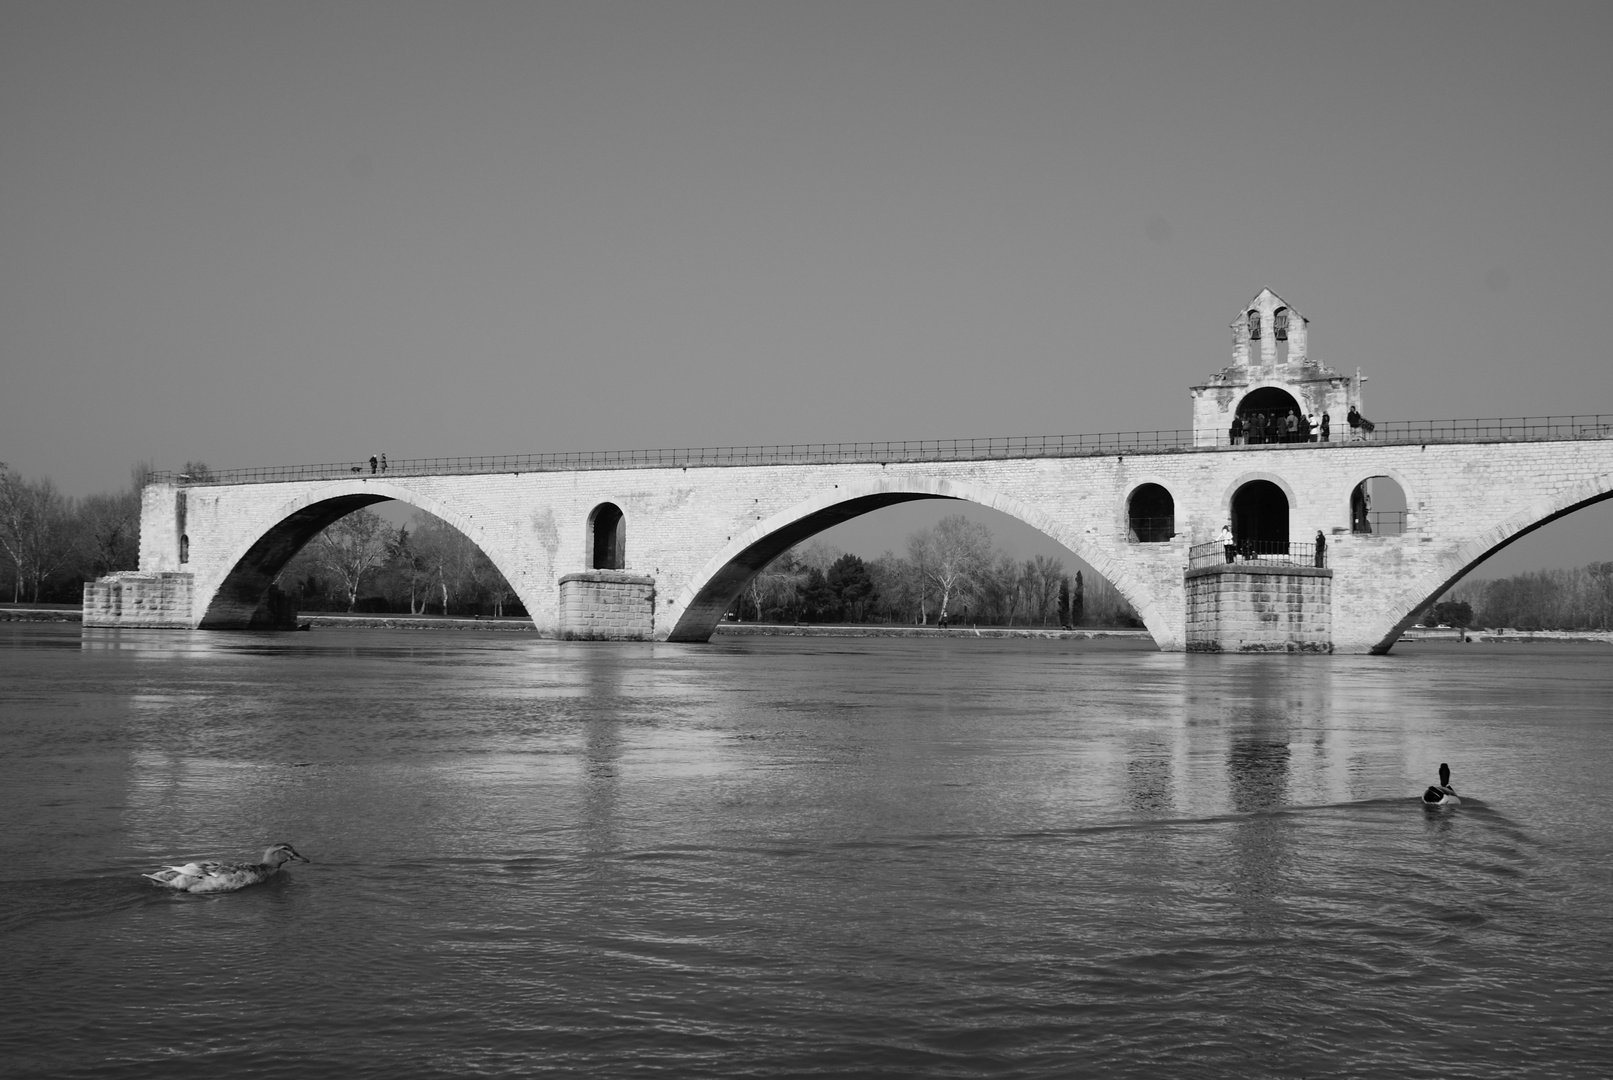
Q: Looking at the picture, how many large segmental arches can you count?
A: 3